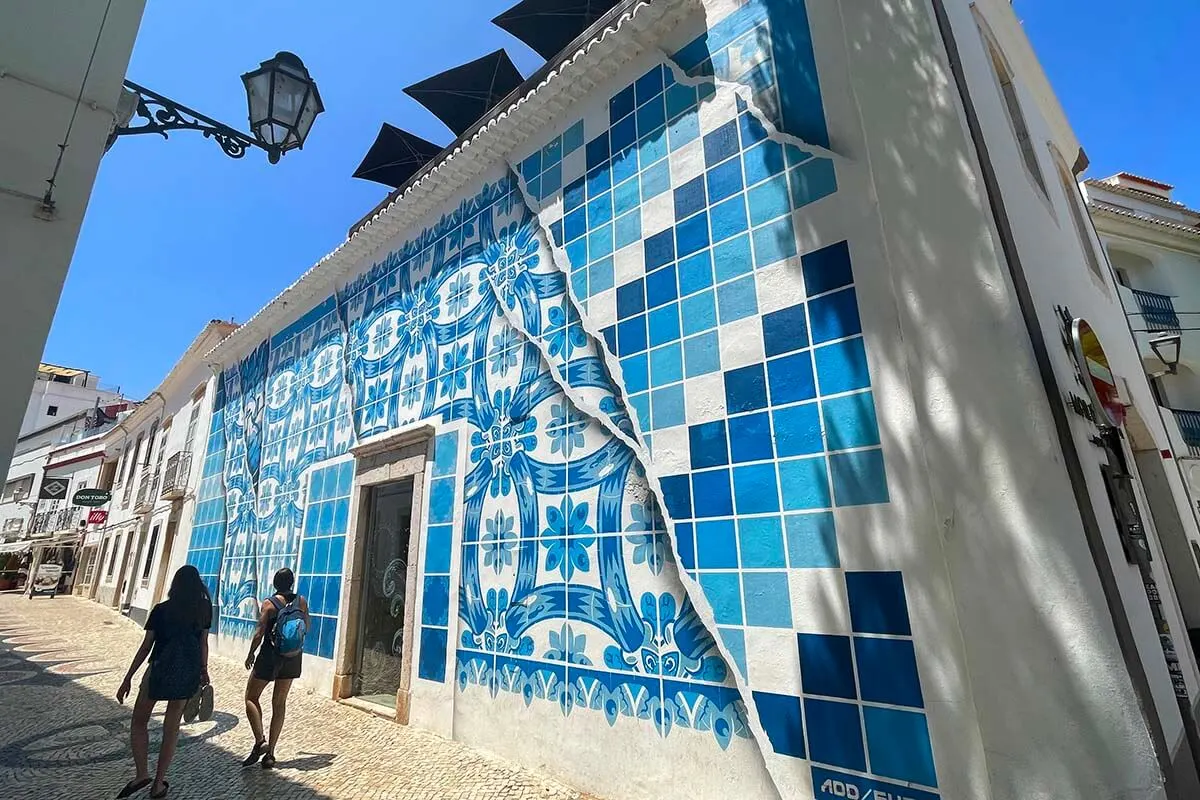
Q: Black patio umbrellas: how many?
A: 3